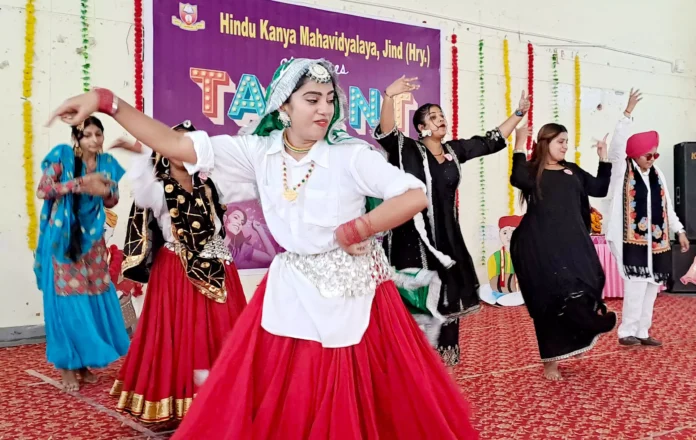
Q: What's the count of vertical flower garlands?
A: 9